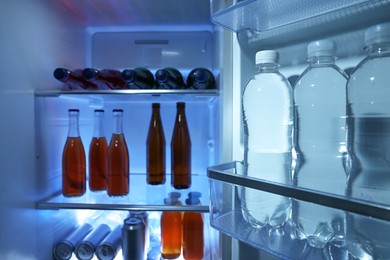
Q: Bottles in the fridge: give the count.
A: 15